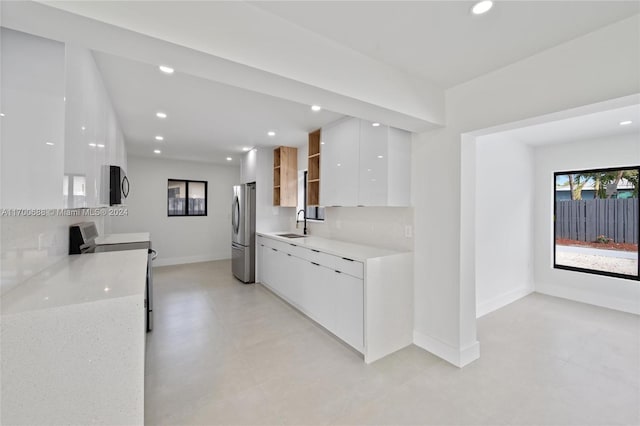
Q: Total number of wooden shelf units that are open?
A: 2